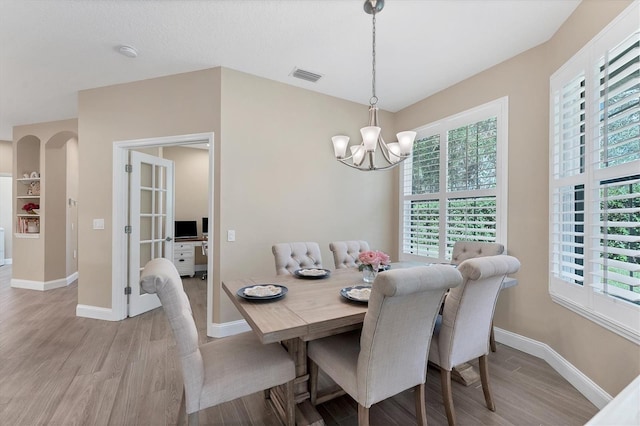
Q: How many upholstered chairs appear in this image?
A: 6